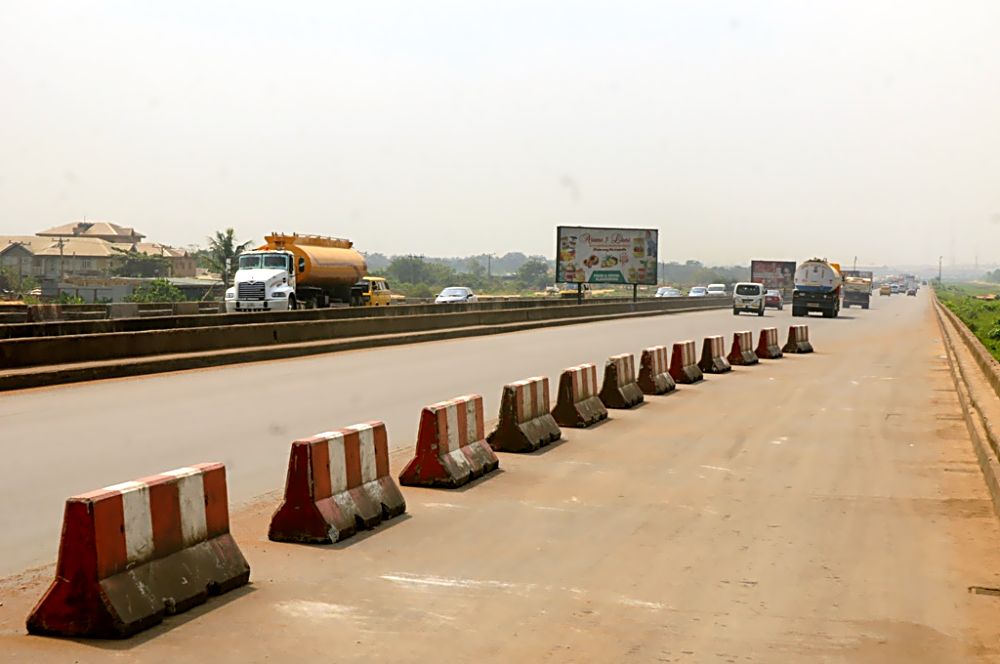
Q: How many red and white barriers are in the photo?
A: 12